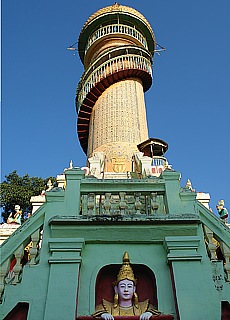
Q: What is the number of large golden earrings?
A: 2